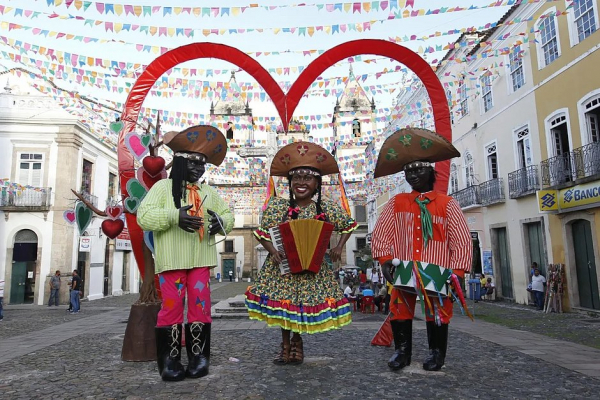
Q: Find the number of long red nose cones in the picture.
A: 0